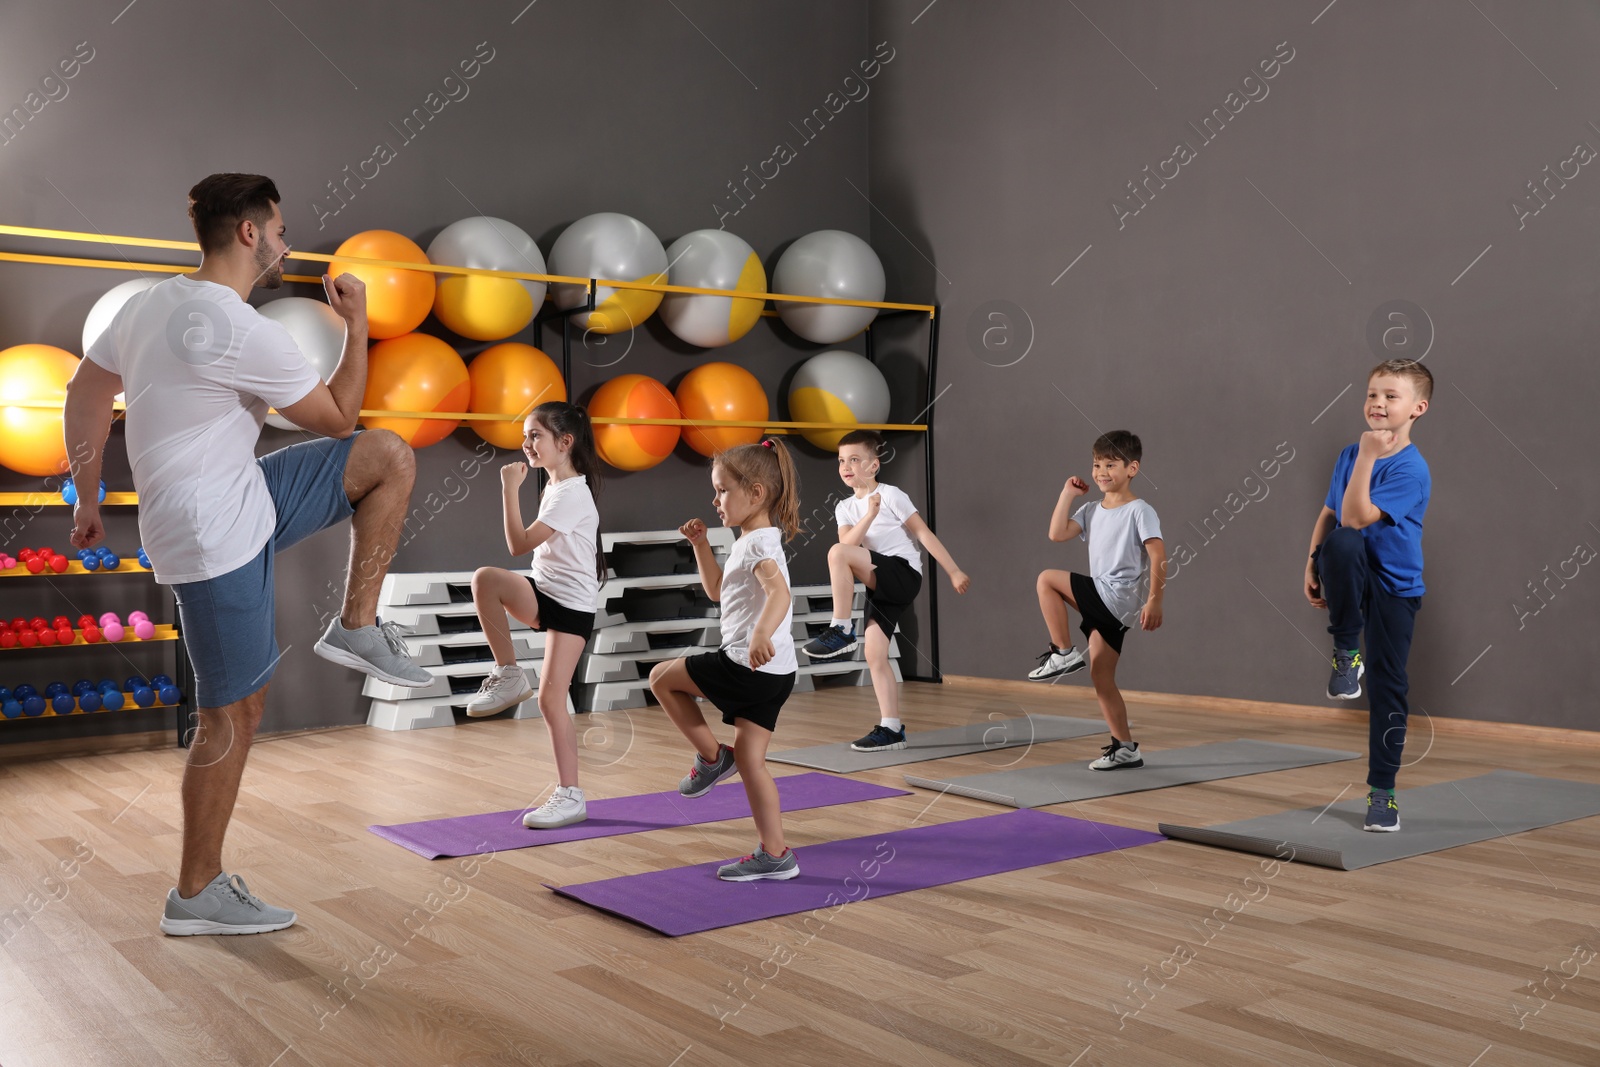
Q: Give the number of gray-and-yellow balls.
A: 4